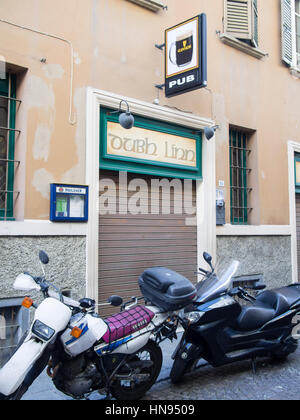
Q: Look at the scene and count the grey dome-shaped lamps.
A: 2